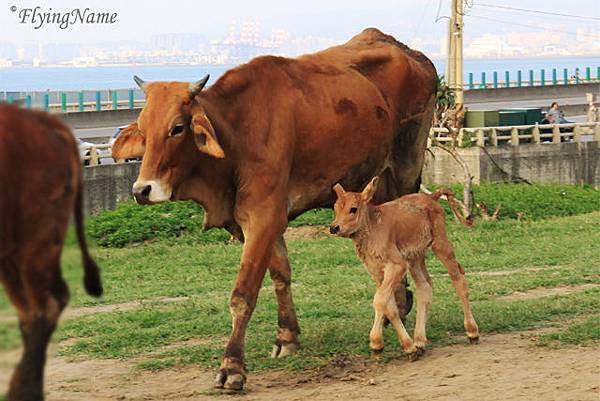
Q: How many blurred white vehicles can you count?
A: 2